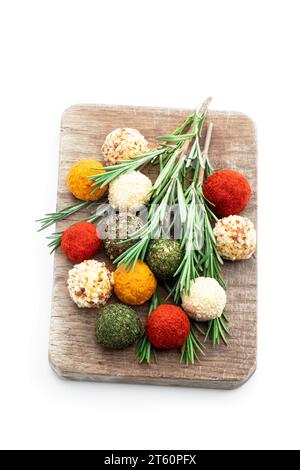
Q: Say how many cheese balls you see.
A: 13